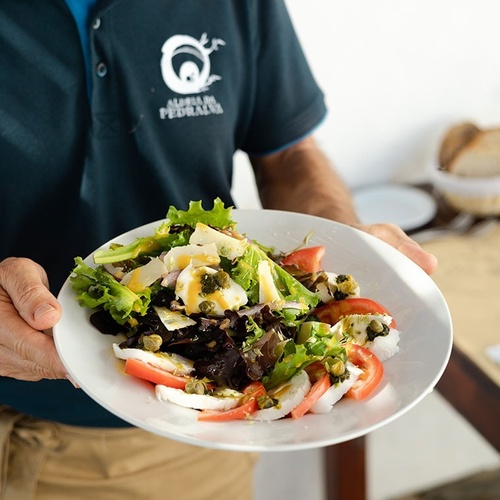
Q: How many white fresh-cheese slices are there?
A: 7